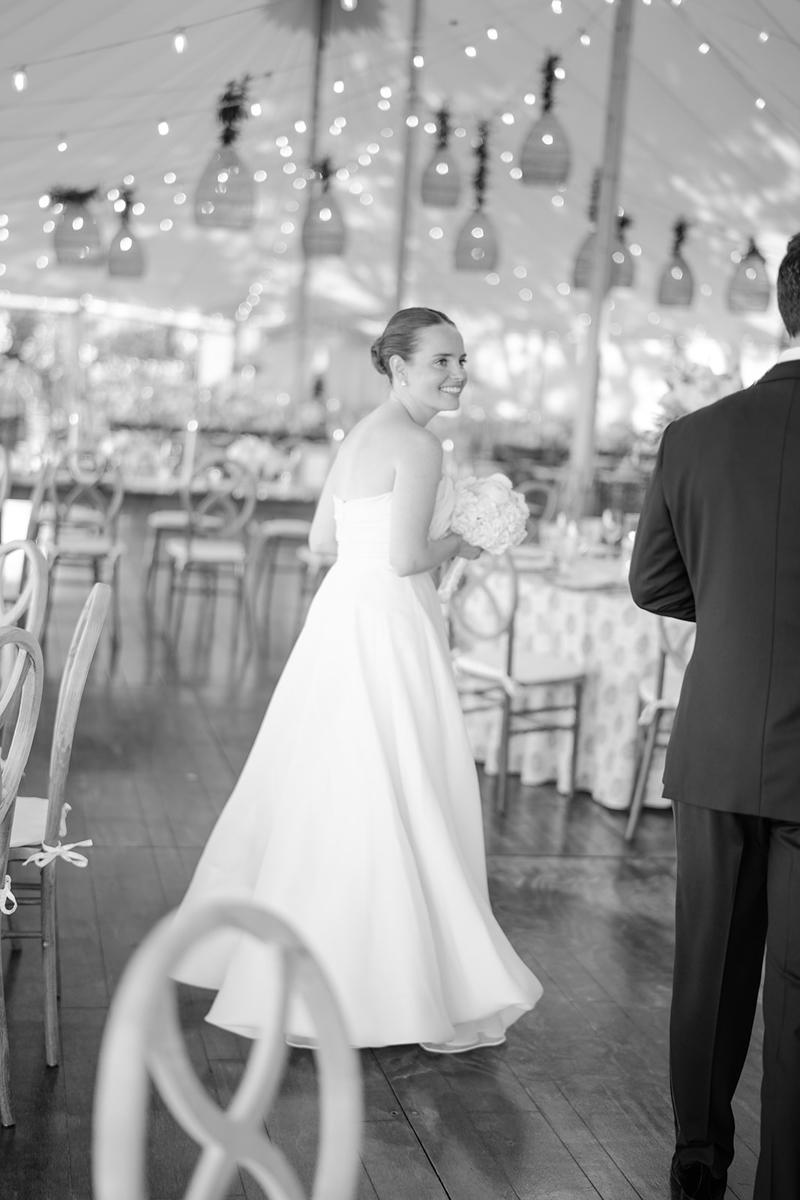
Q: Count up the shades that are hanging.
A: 11